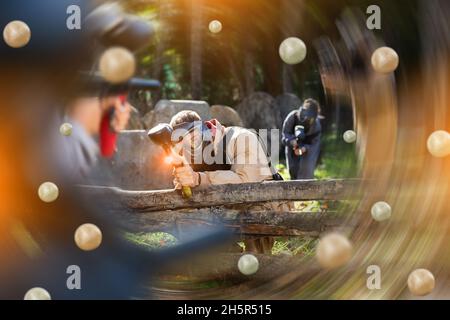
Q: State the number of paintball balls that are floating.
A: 15